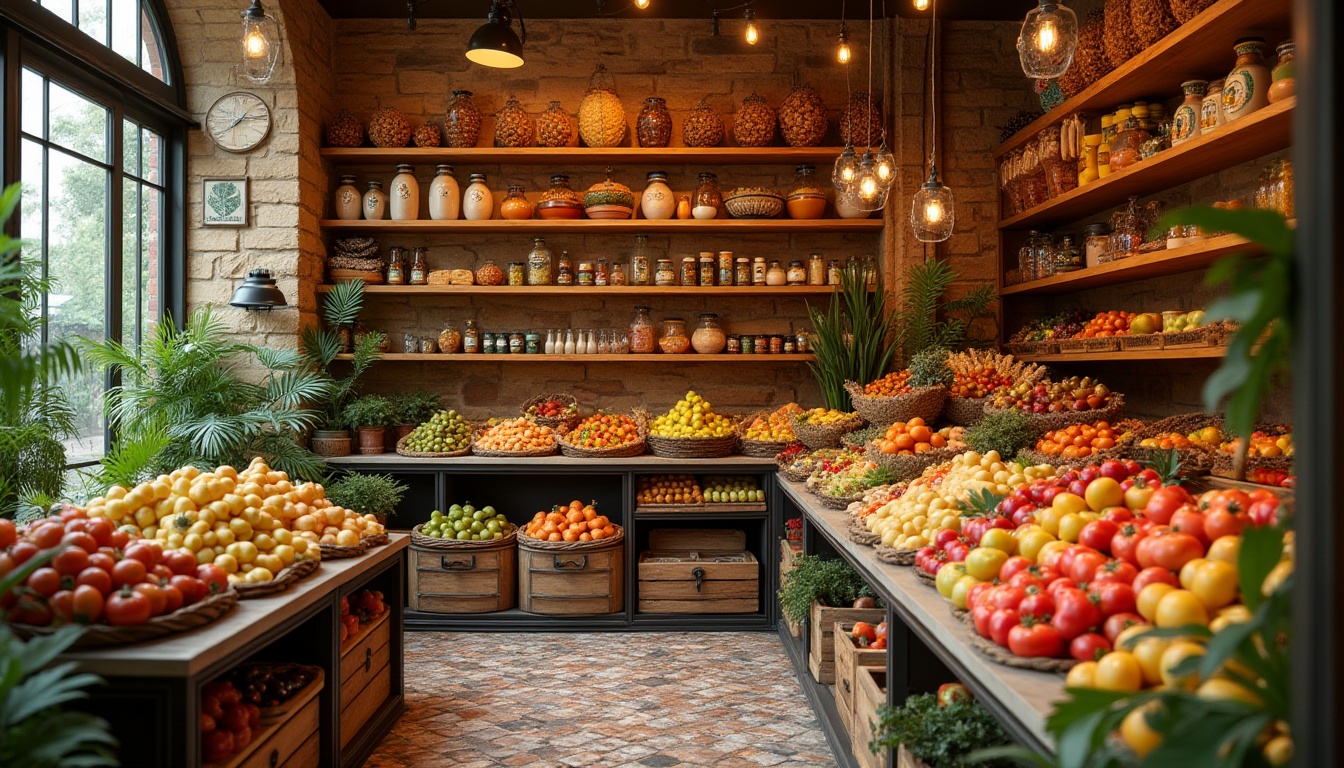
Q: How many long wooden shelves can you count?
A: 8